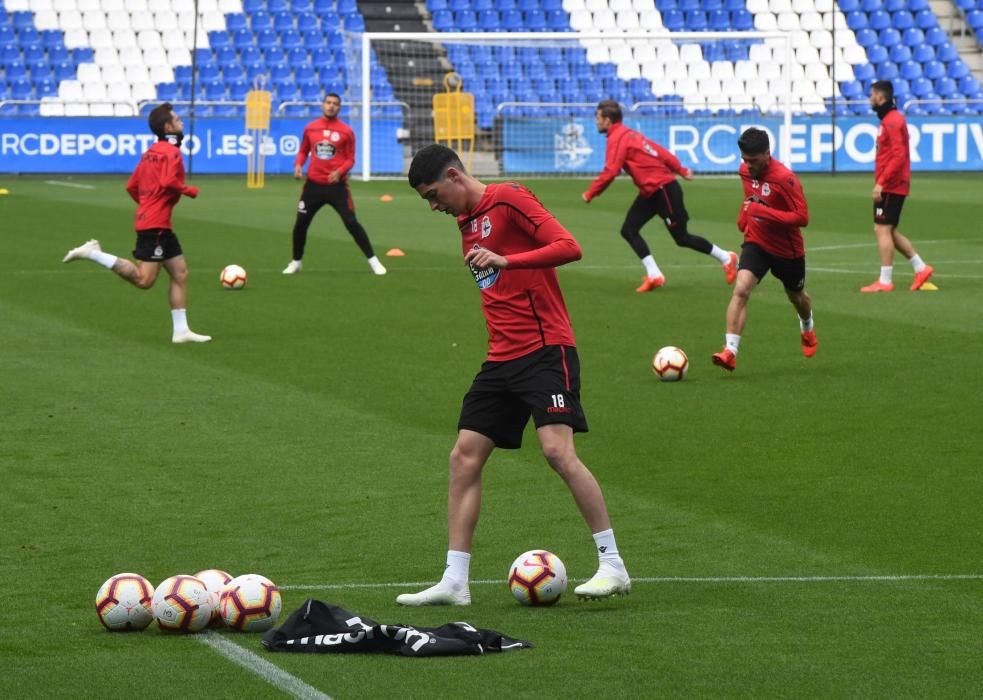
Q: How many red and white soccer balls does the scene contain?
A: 7